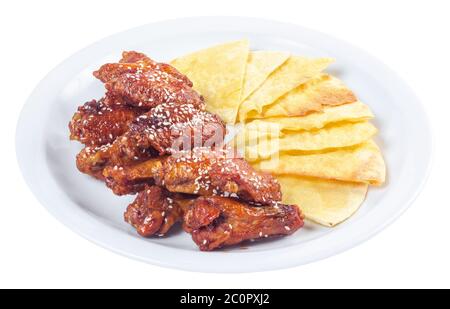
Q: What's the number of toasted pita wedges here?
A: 8